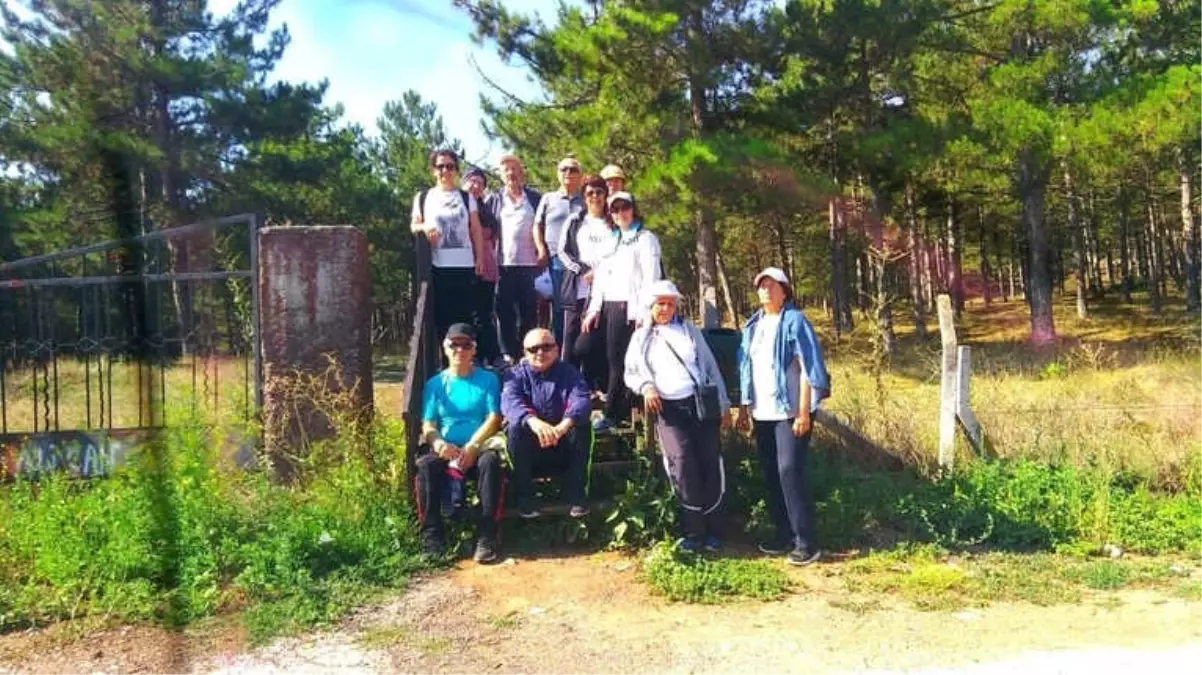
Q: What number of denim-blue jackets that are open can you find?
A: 1